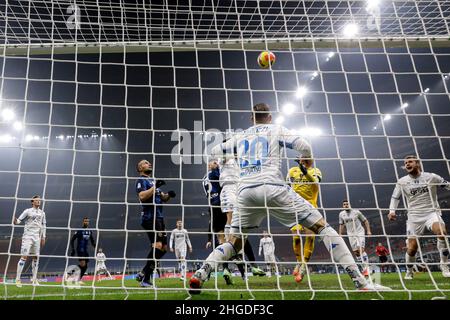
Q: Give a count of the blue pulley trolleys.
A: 0